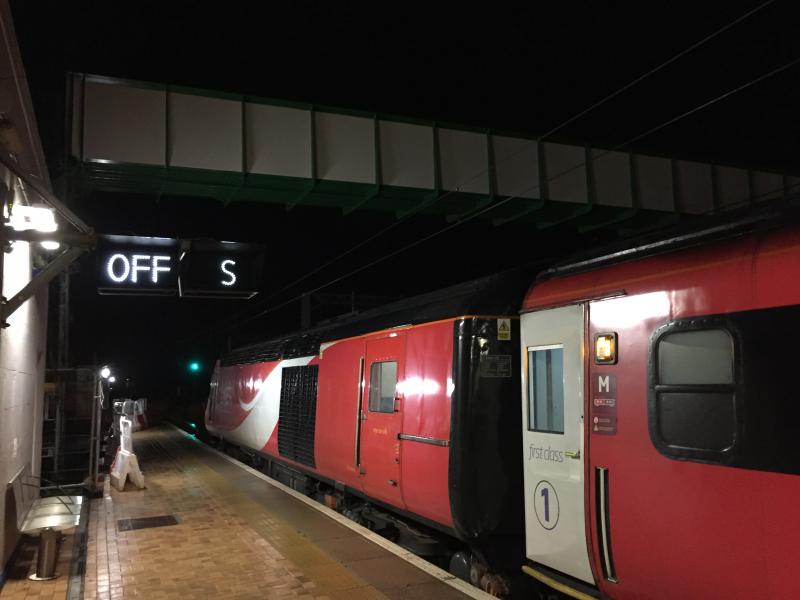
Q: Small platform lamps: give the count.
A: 2